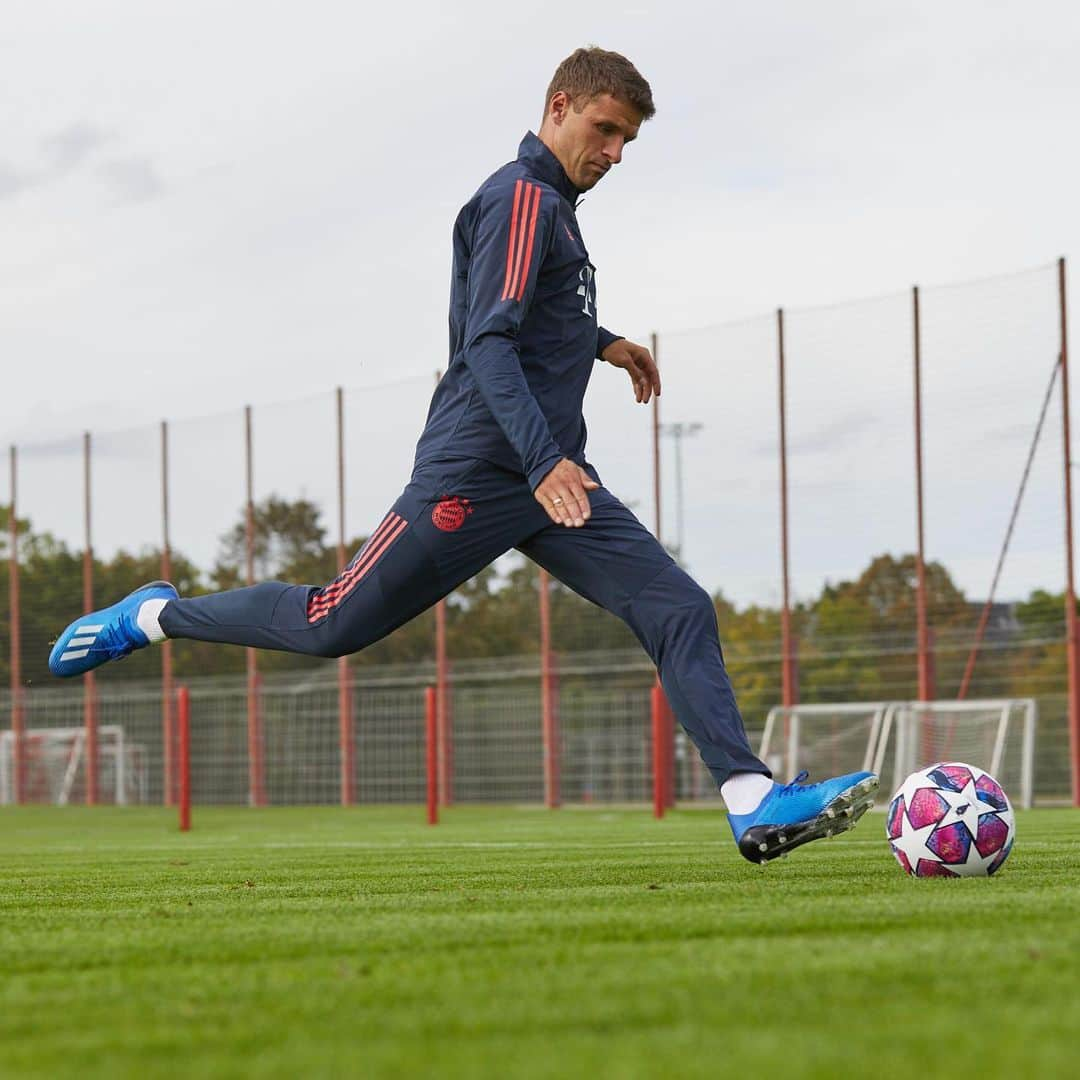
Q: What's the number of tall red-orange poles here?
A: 11